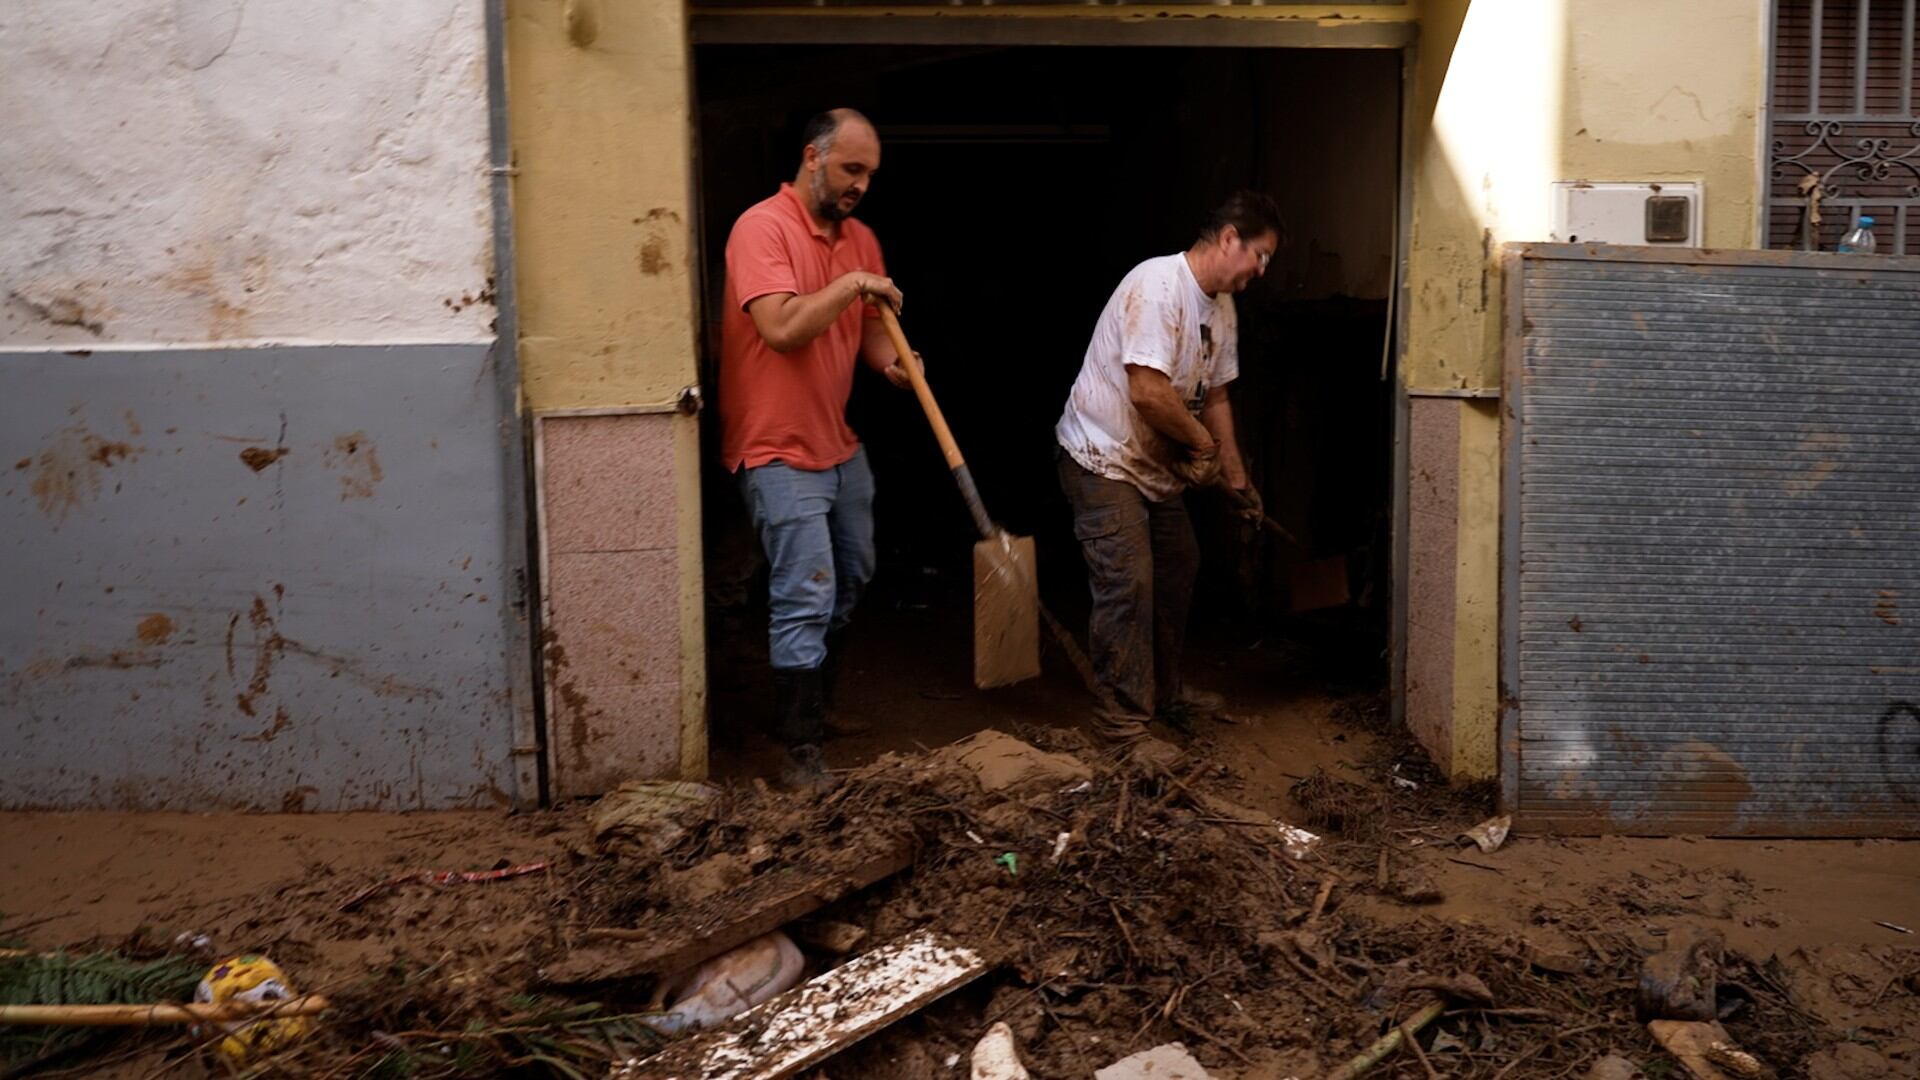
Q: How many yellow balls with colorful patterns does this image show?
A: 1